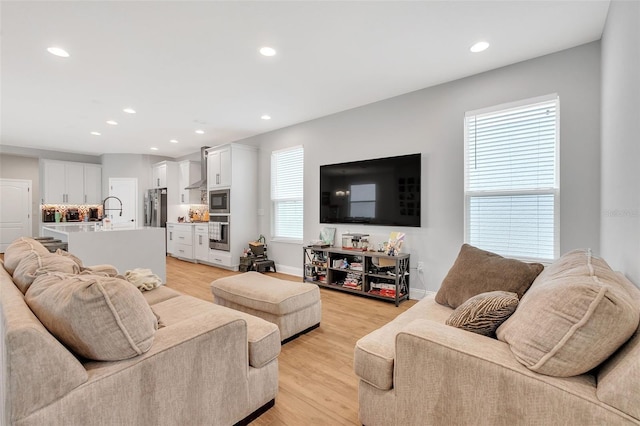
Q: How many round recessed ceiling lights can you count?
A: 10